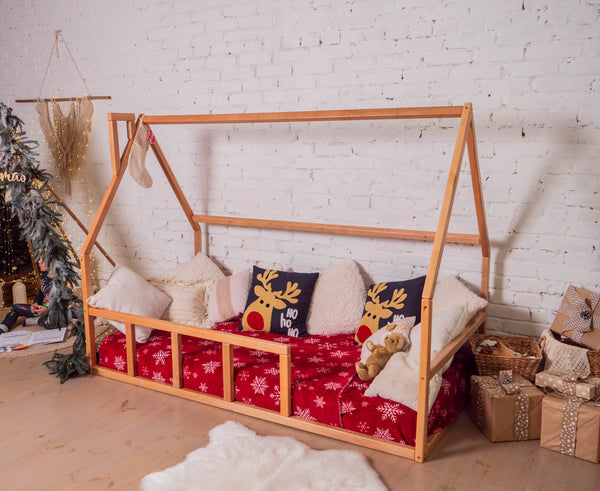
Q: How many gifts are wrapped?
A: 4